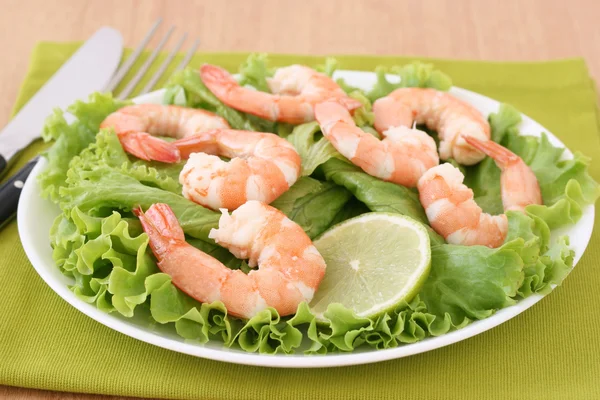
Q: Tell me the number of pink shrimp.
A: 7